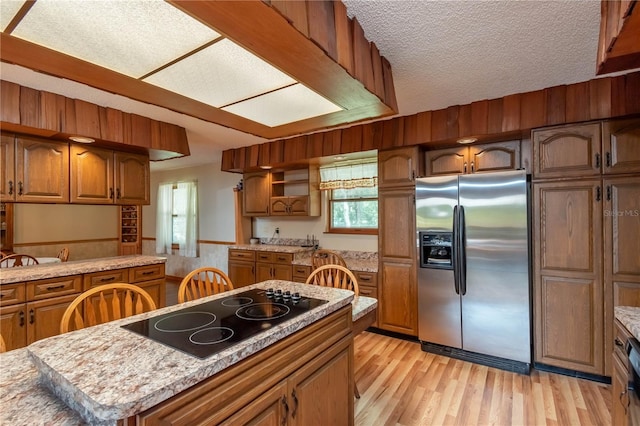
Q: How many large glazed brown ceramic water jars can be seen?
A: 0